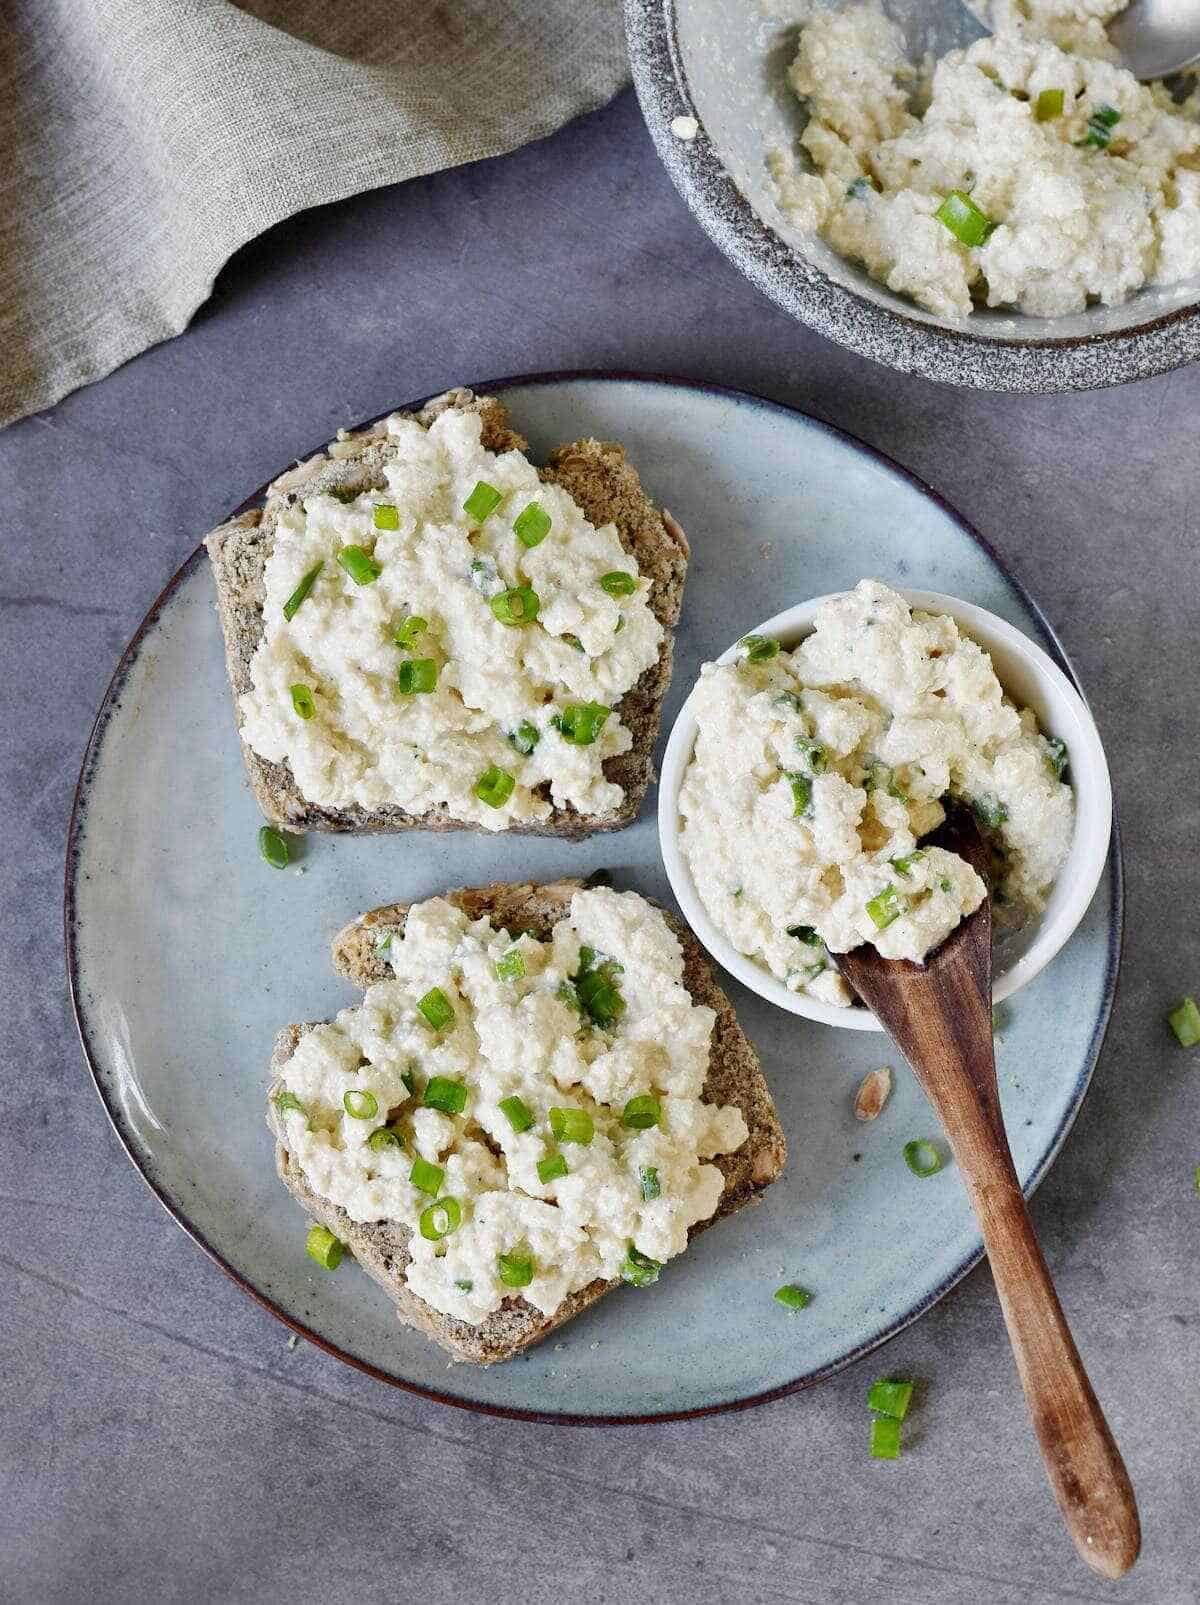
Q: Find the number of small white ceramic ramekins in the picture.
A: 1